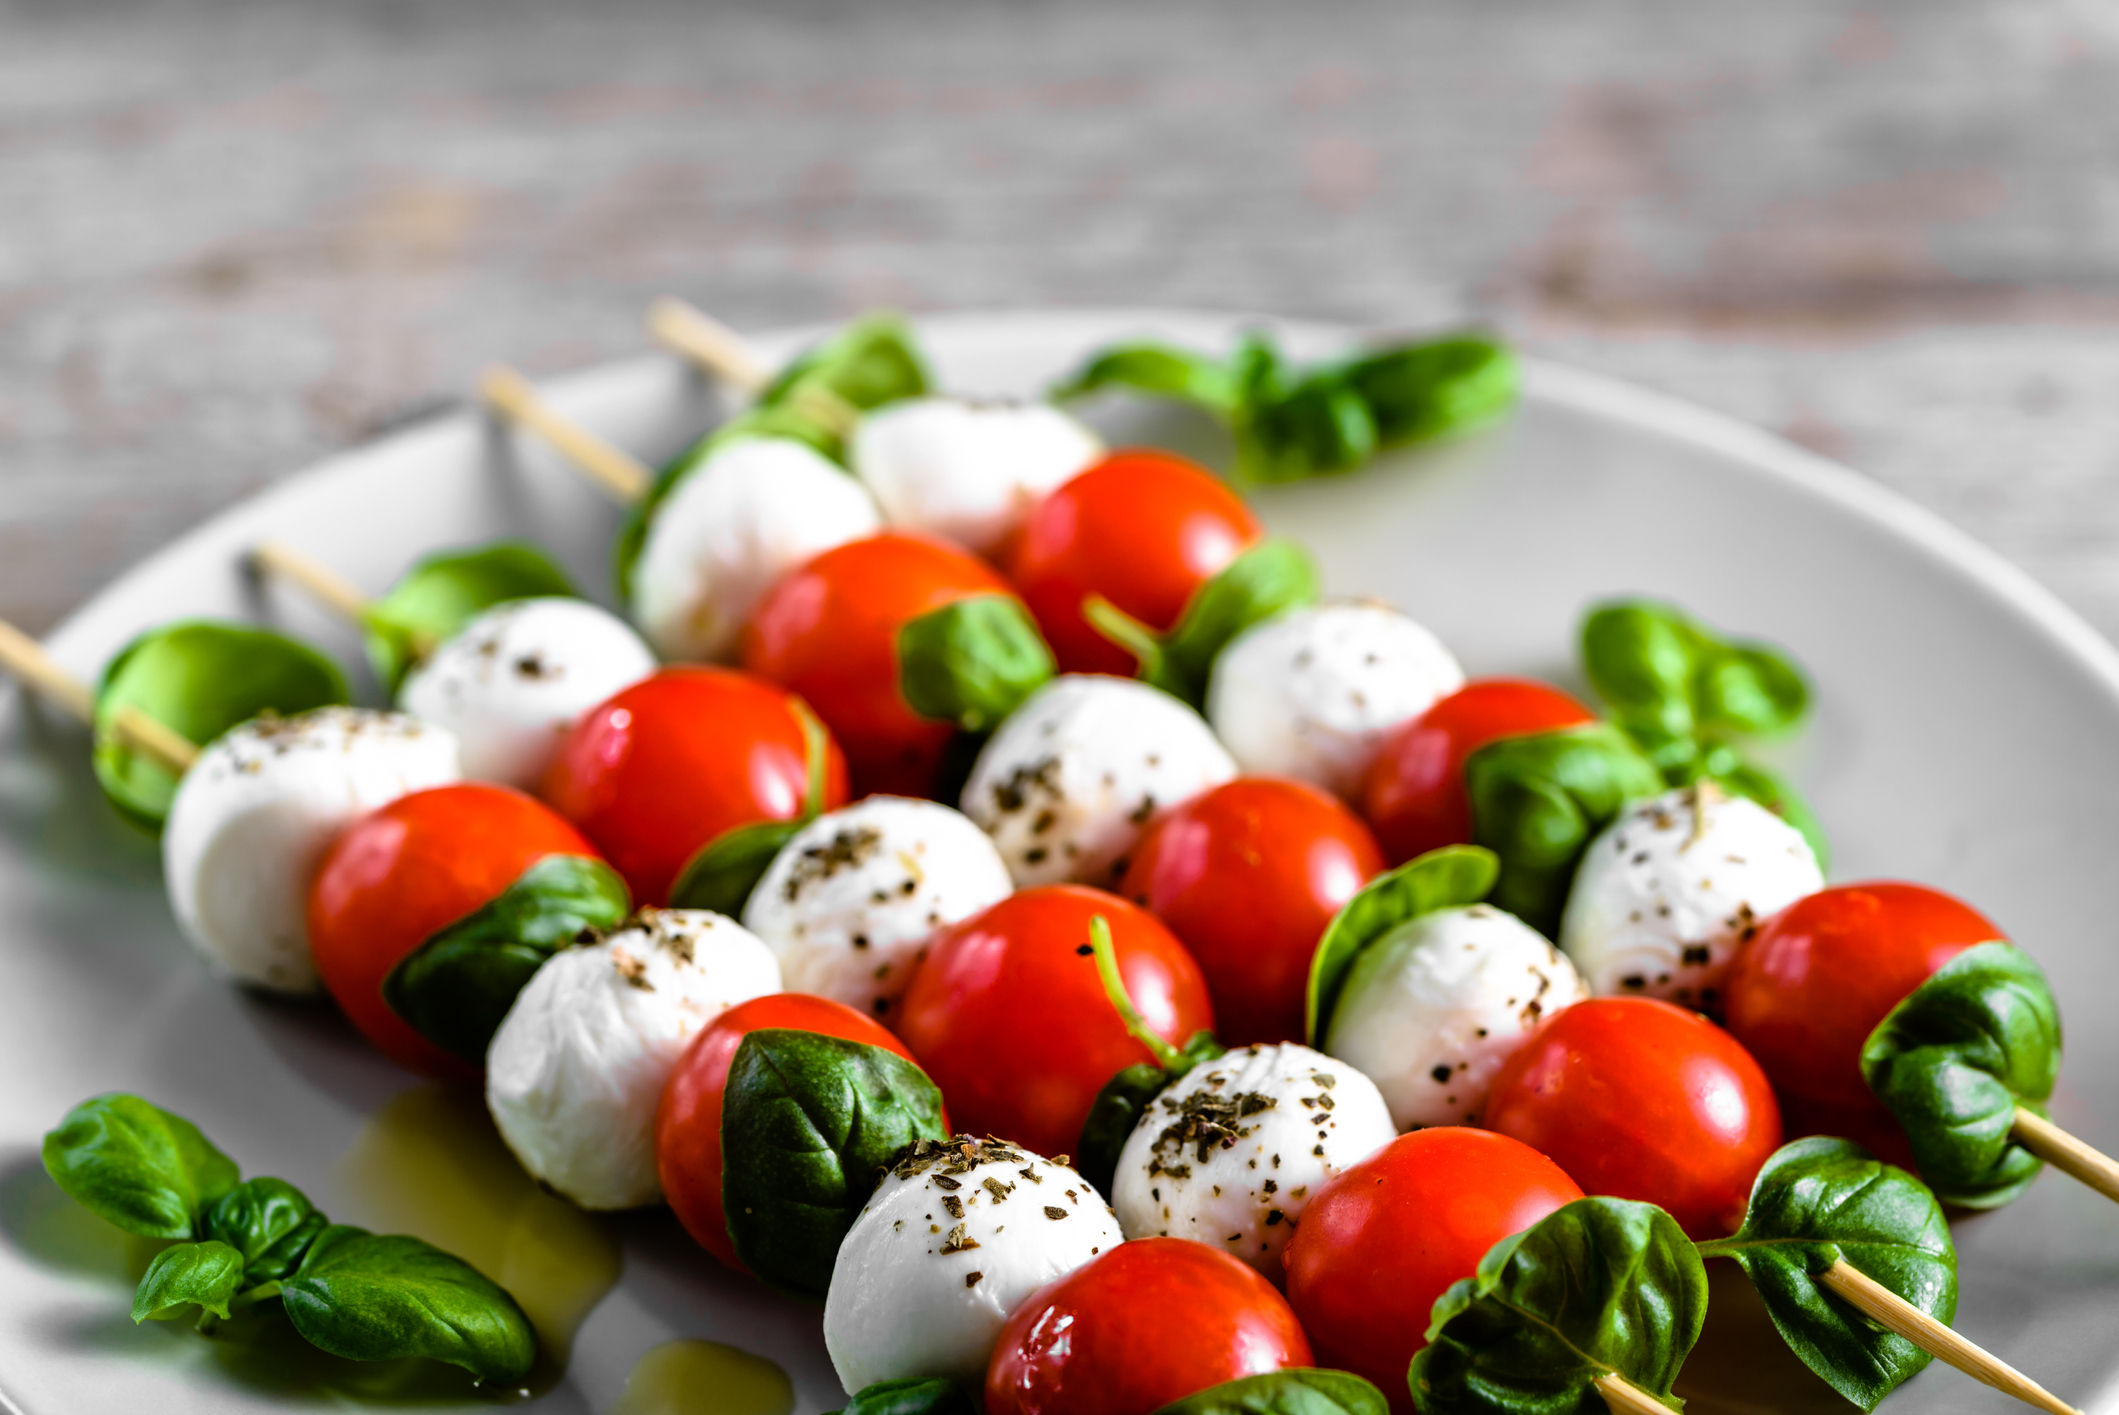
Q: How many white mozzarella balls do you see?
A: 12